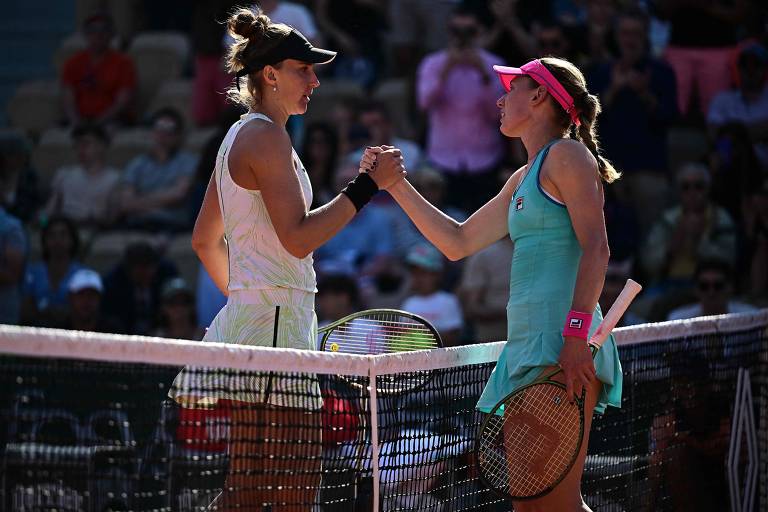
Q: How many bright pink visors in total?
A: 1